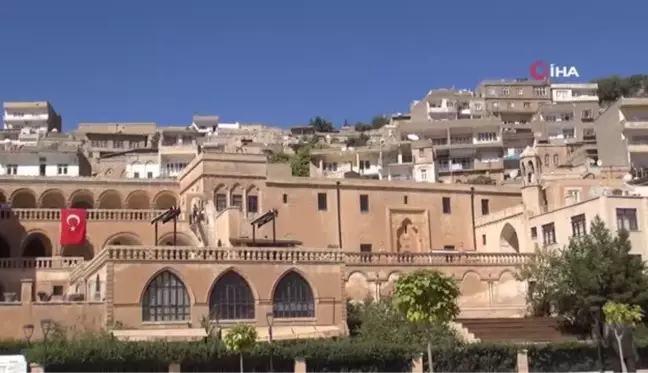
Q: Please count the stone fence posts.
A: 5